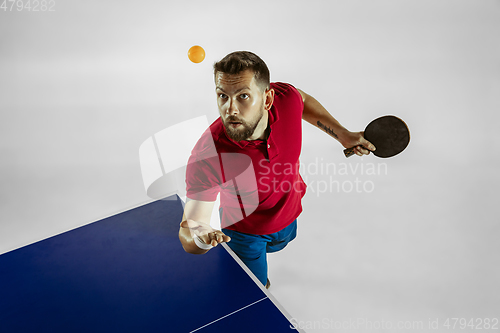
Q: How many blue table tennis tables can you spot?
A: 1